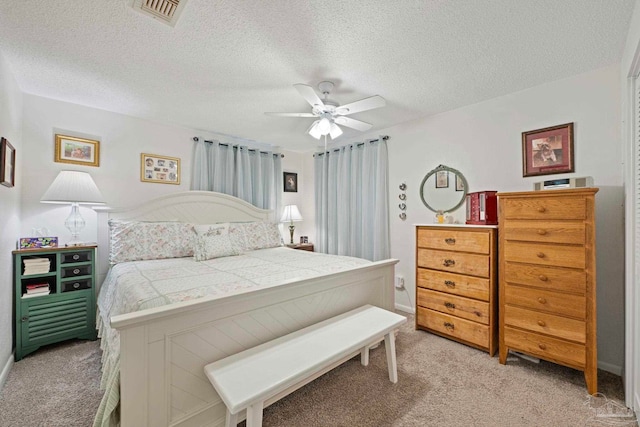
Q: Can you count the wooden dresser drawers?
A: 12